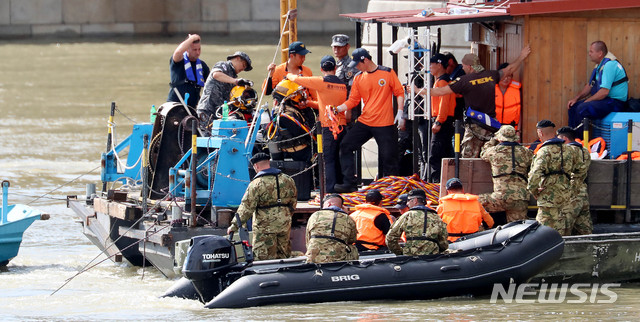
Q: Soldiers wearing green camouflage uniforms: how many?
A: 6